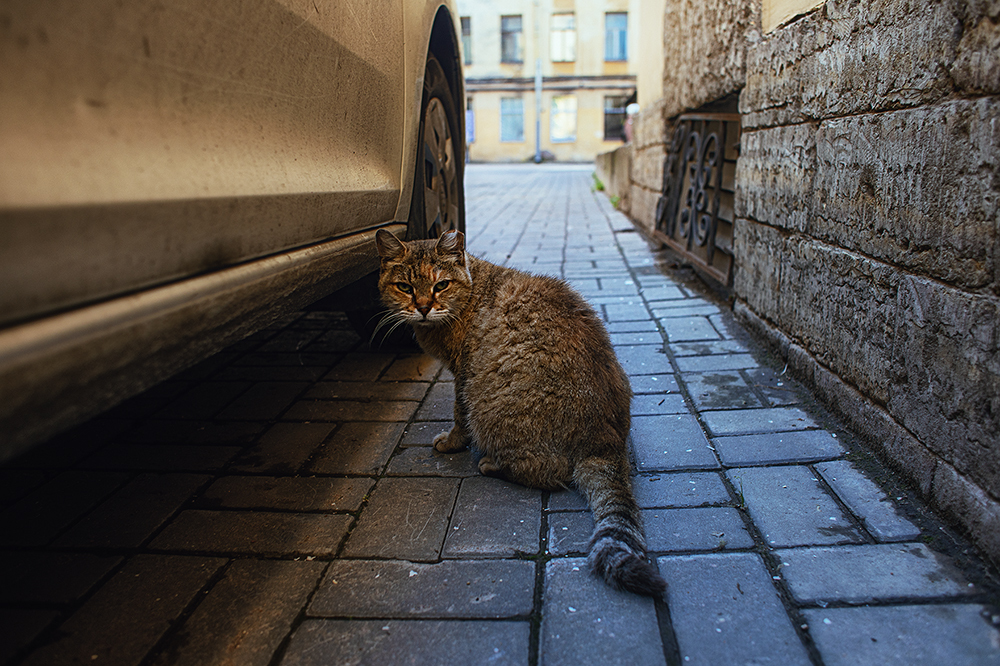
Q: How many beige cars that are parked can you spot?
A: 1